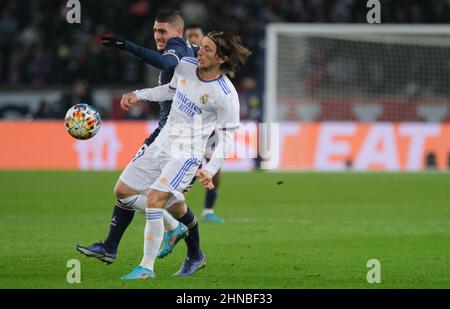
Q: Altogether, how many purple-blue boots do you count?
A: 2